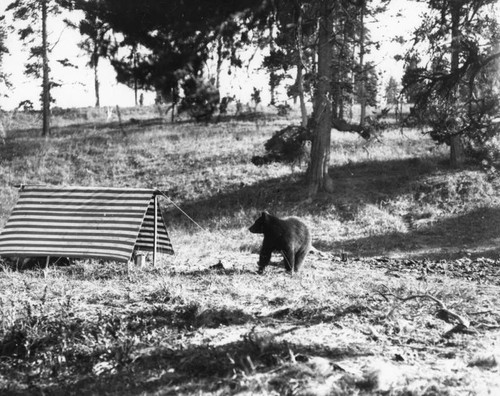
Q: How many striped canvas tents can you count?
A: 1